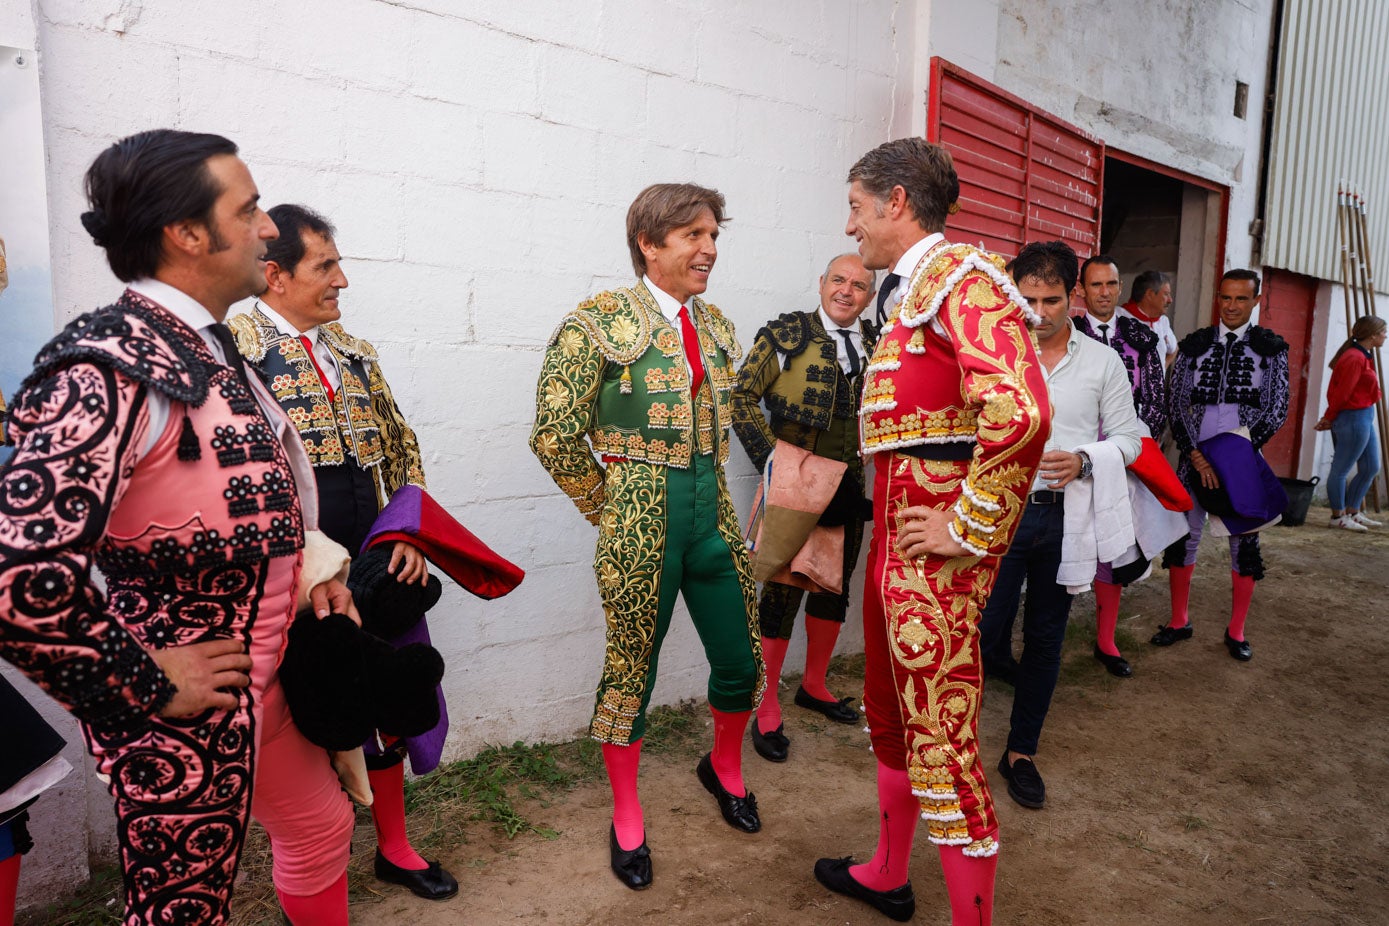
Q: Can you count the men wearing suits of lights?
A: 7